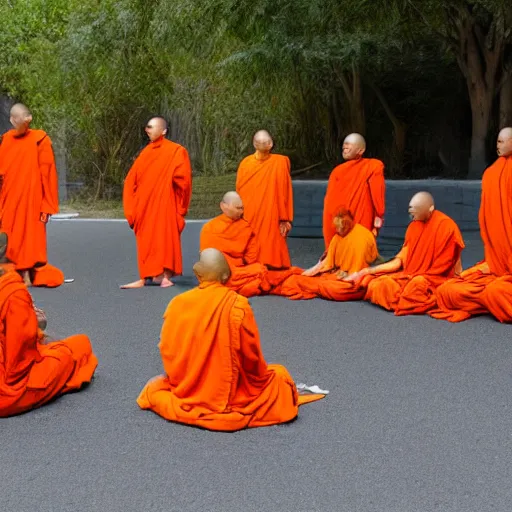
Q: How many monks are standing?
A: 5